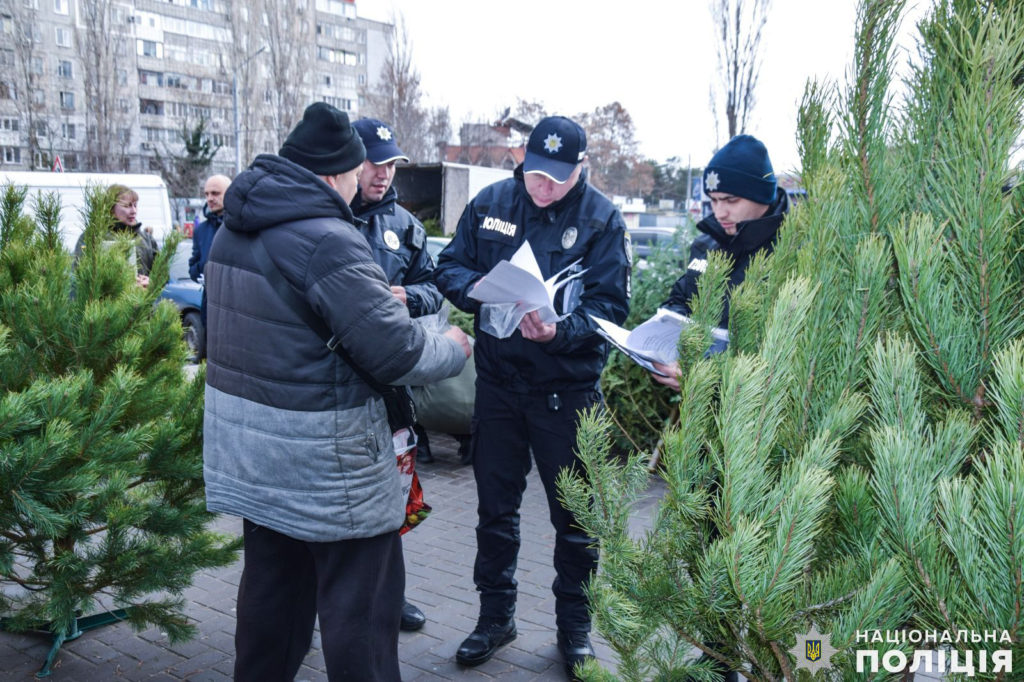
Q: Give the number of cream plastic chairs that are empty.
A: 0